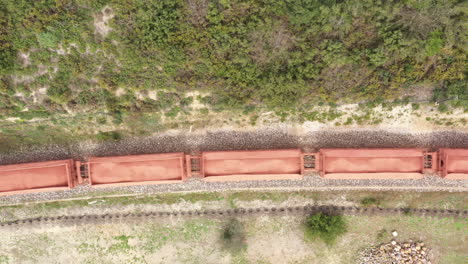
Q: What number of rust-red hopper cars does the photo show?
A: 5